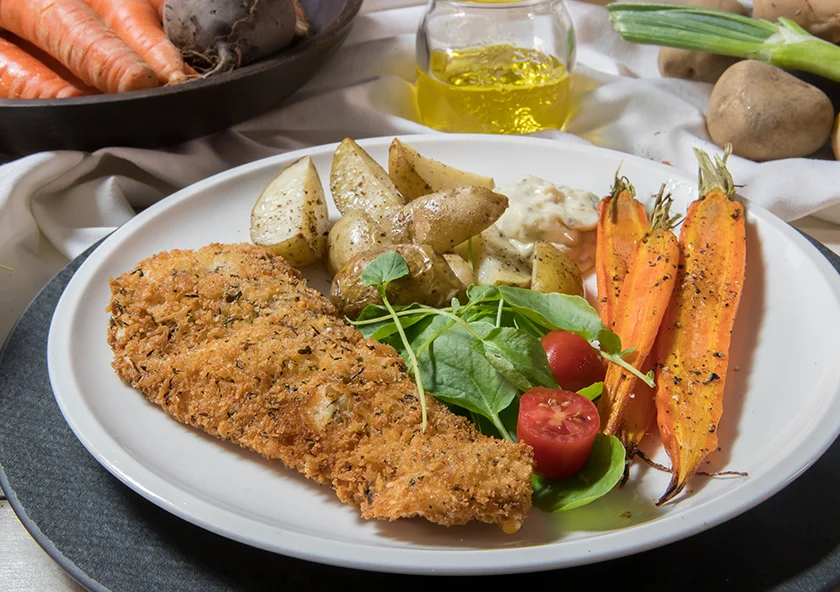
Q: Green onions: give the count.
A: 1